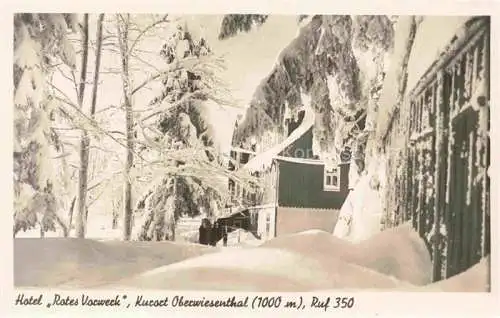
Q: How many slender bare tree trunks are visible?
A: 3